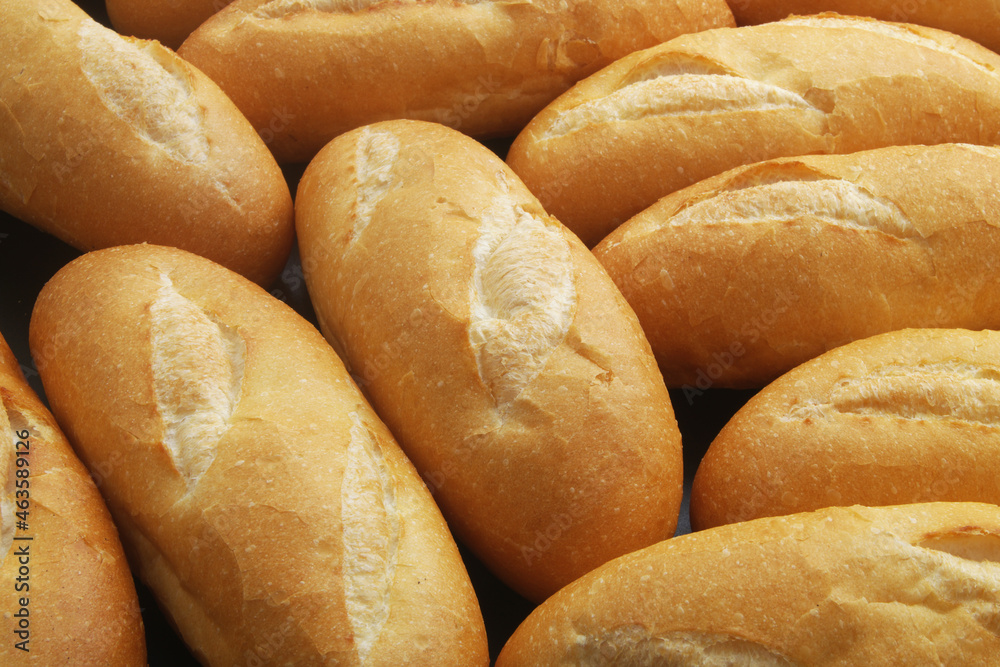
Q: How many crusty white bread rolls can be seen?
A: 11